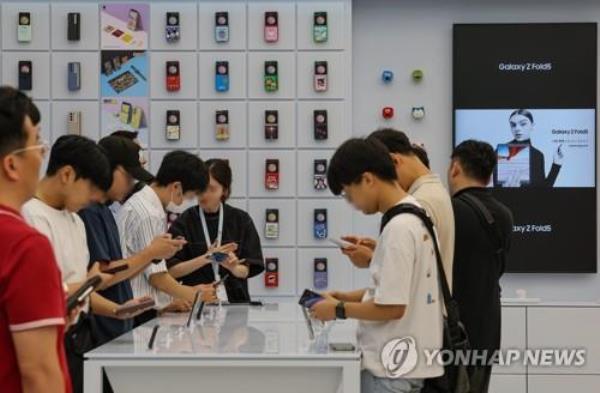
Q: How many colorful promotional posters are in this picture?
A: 3